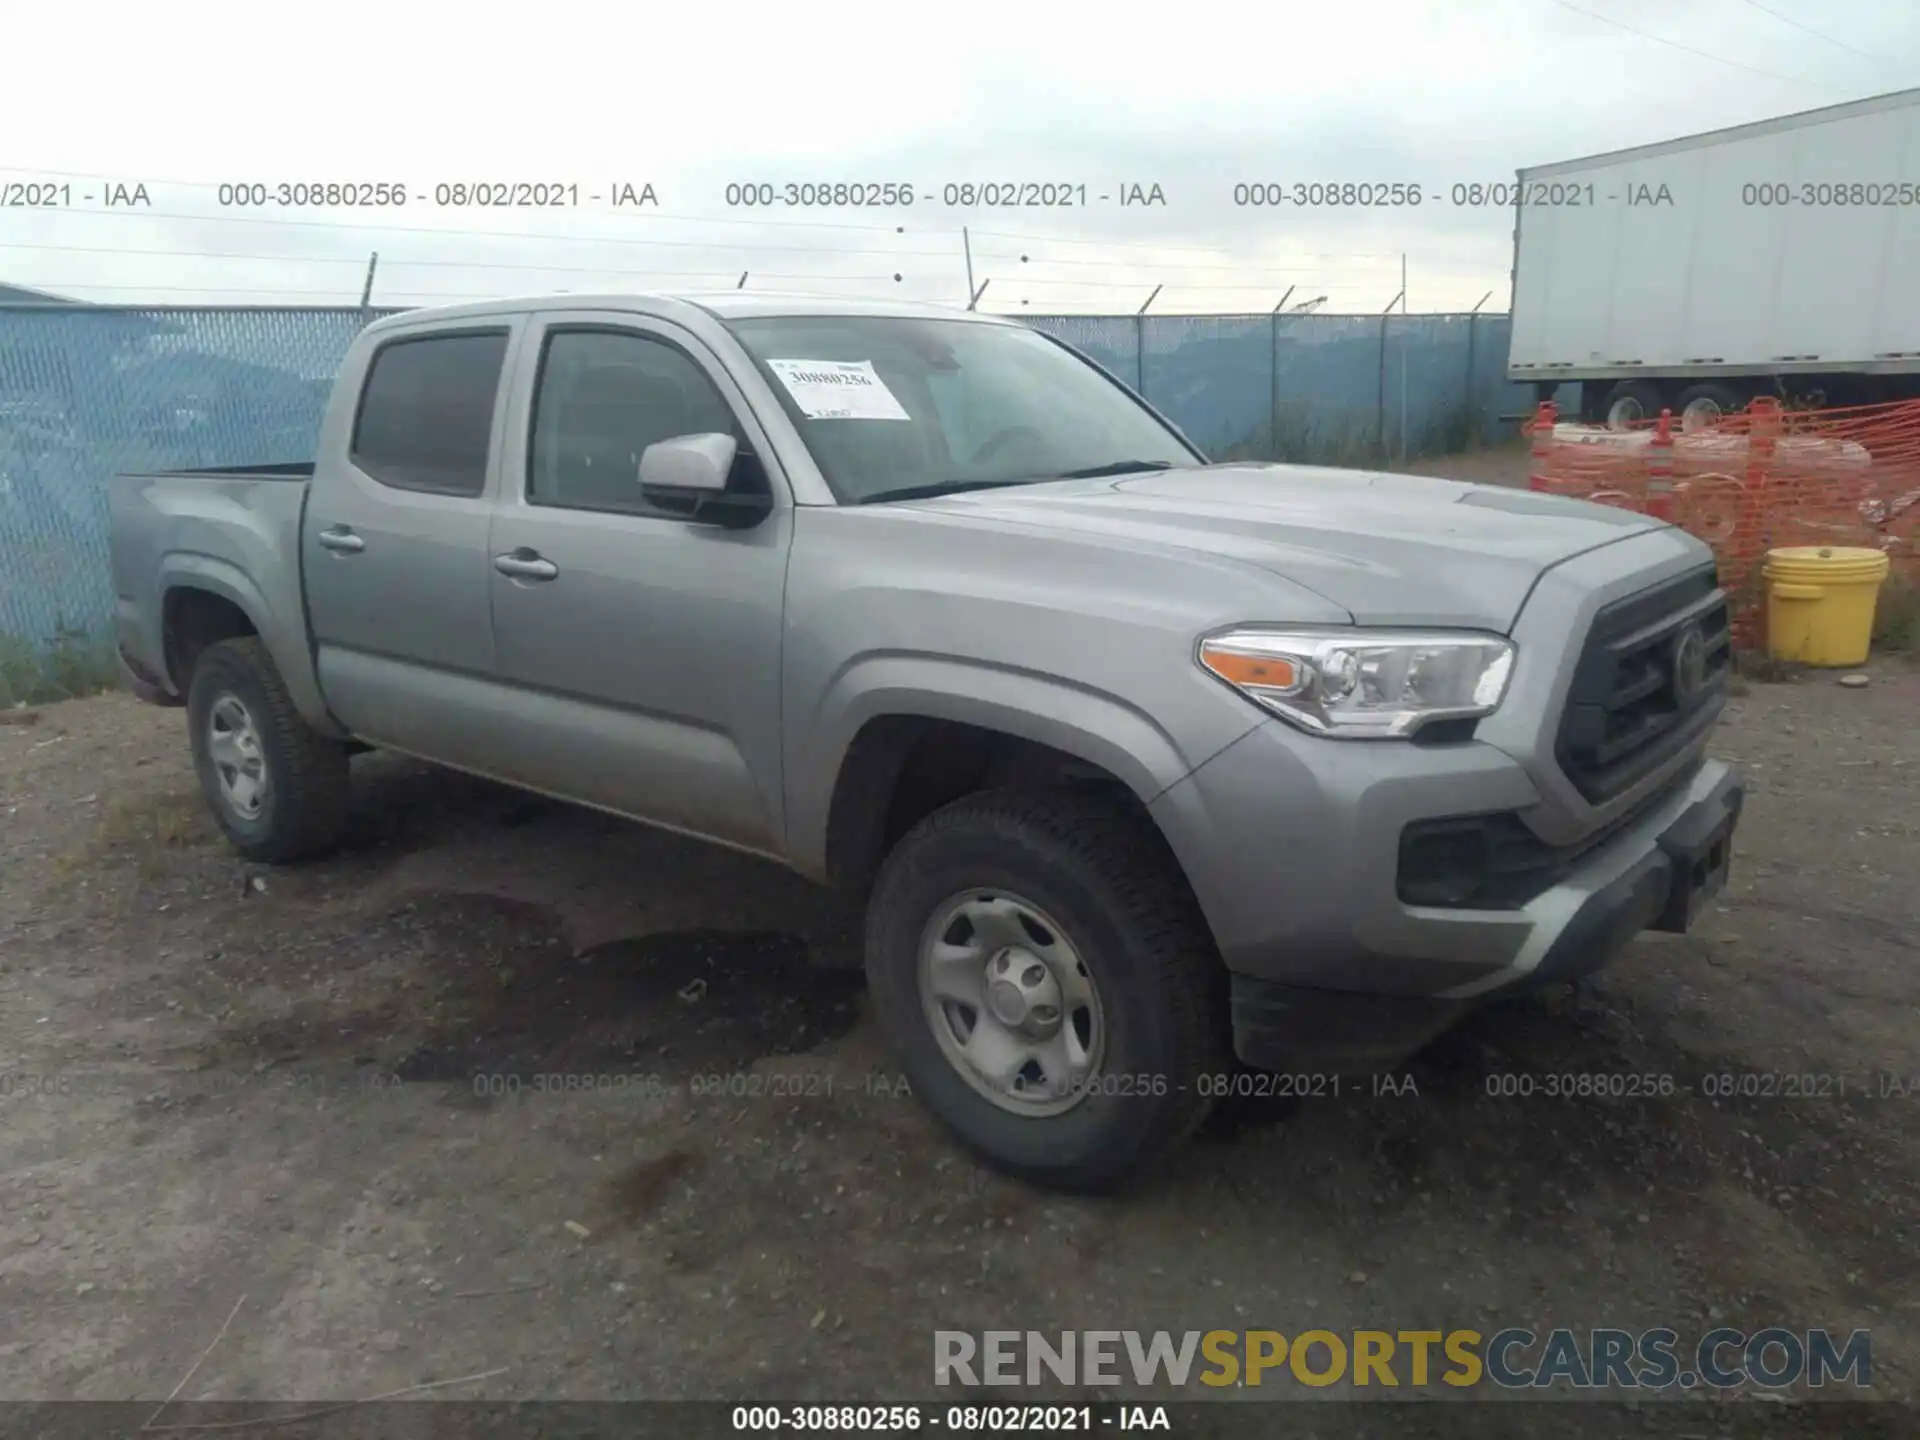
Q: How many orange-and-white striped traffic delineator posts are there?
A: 3